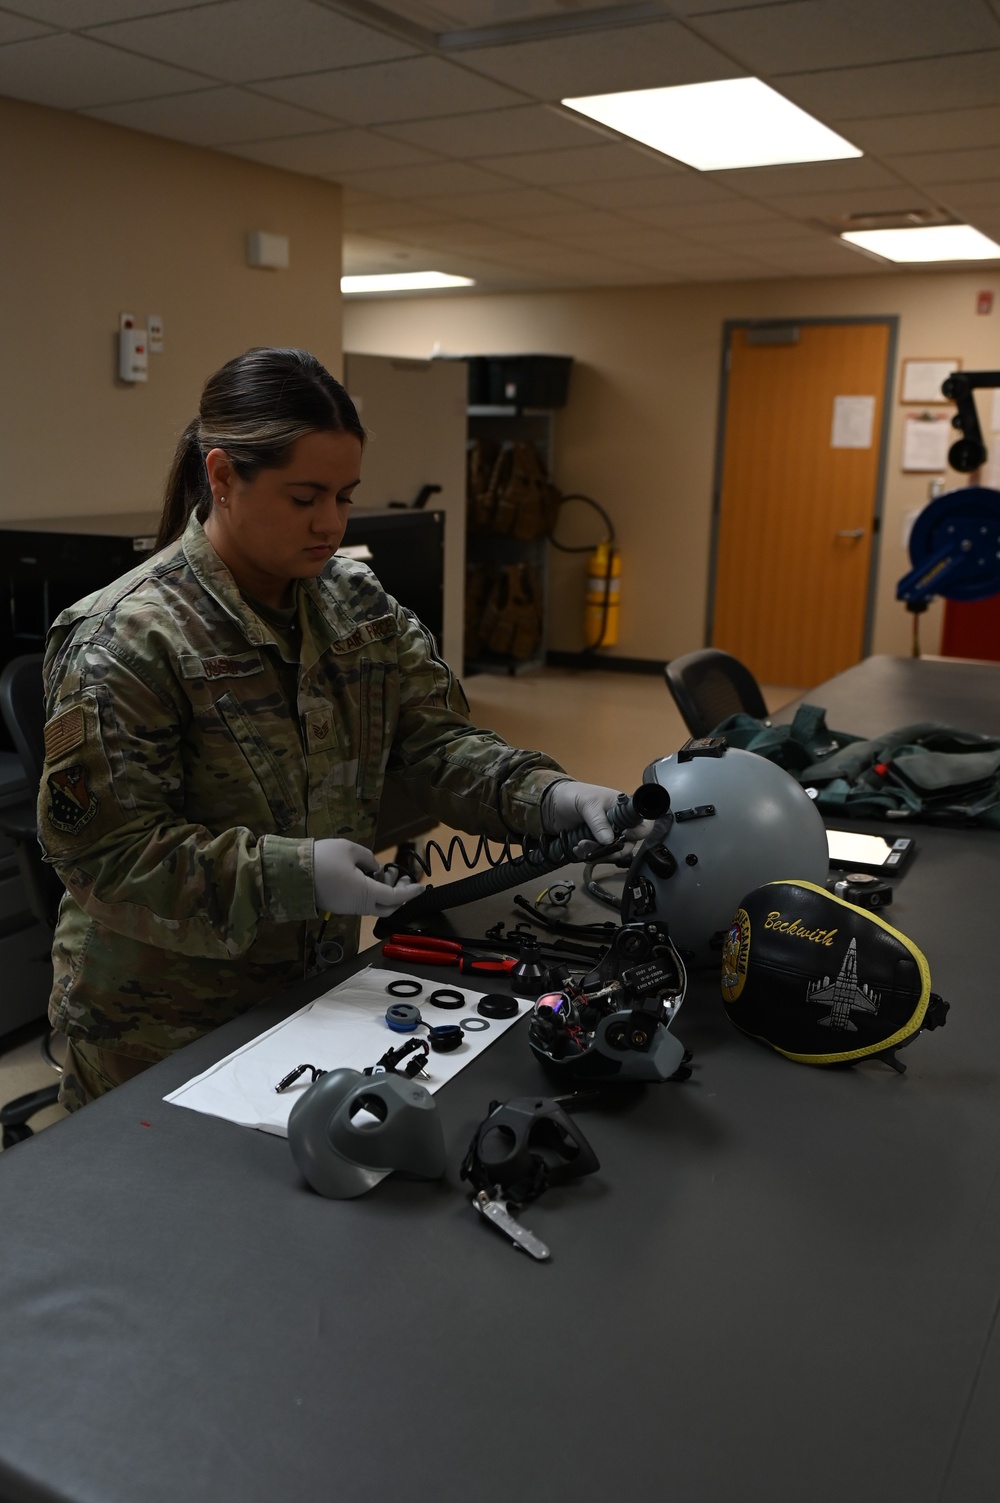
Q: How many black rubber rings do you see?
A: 2